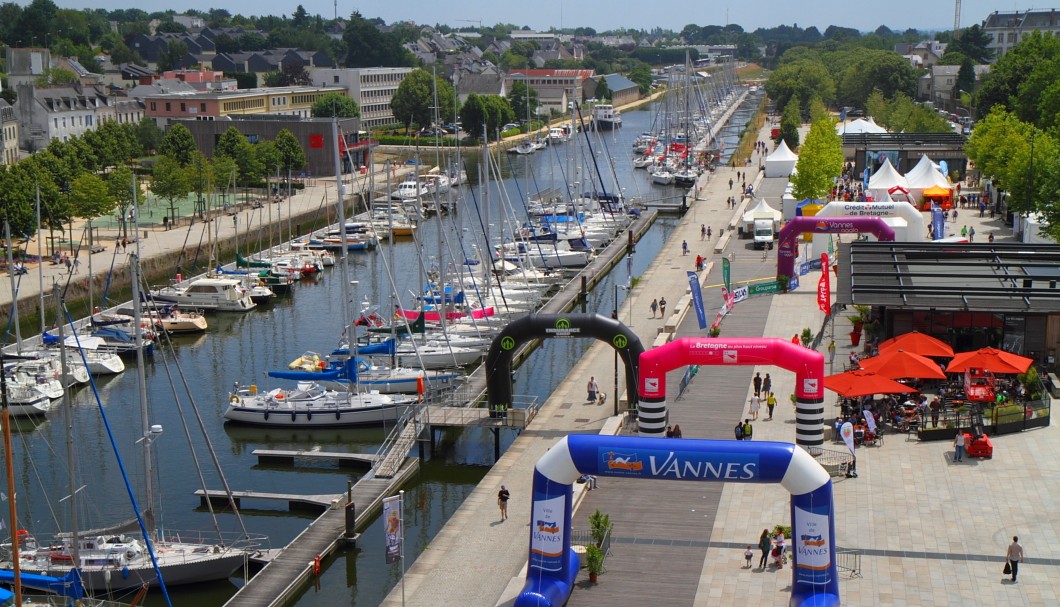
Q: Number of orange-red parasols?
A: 4